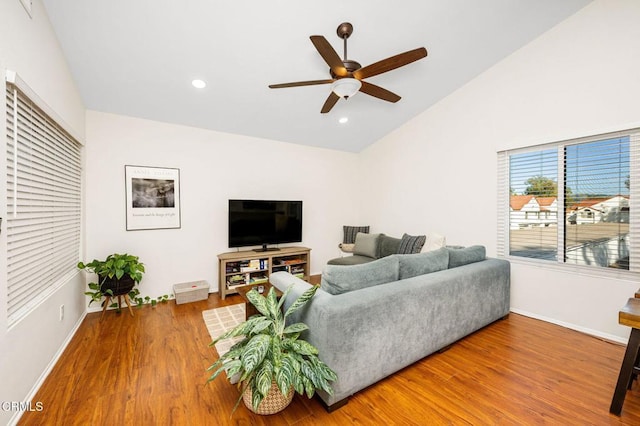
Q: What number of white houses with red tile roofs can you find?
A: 2